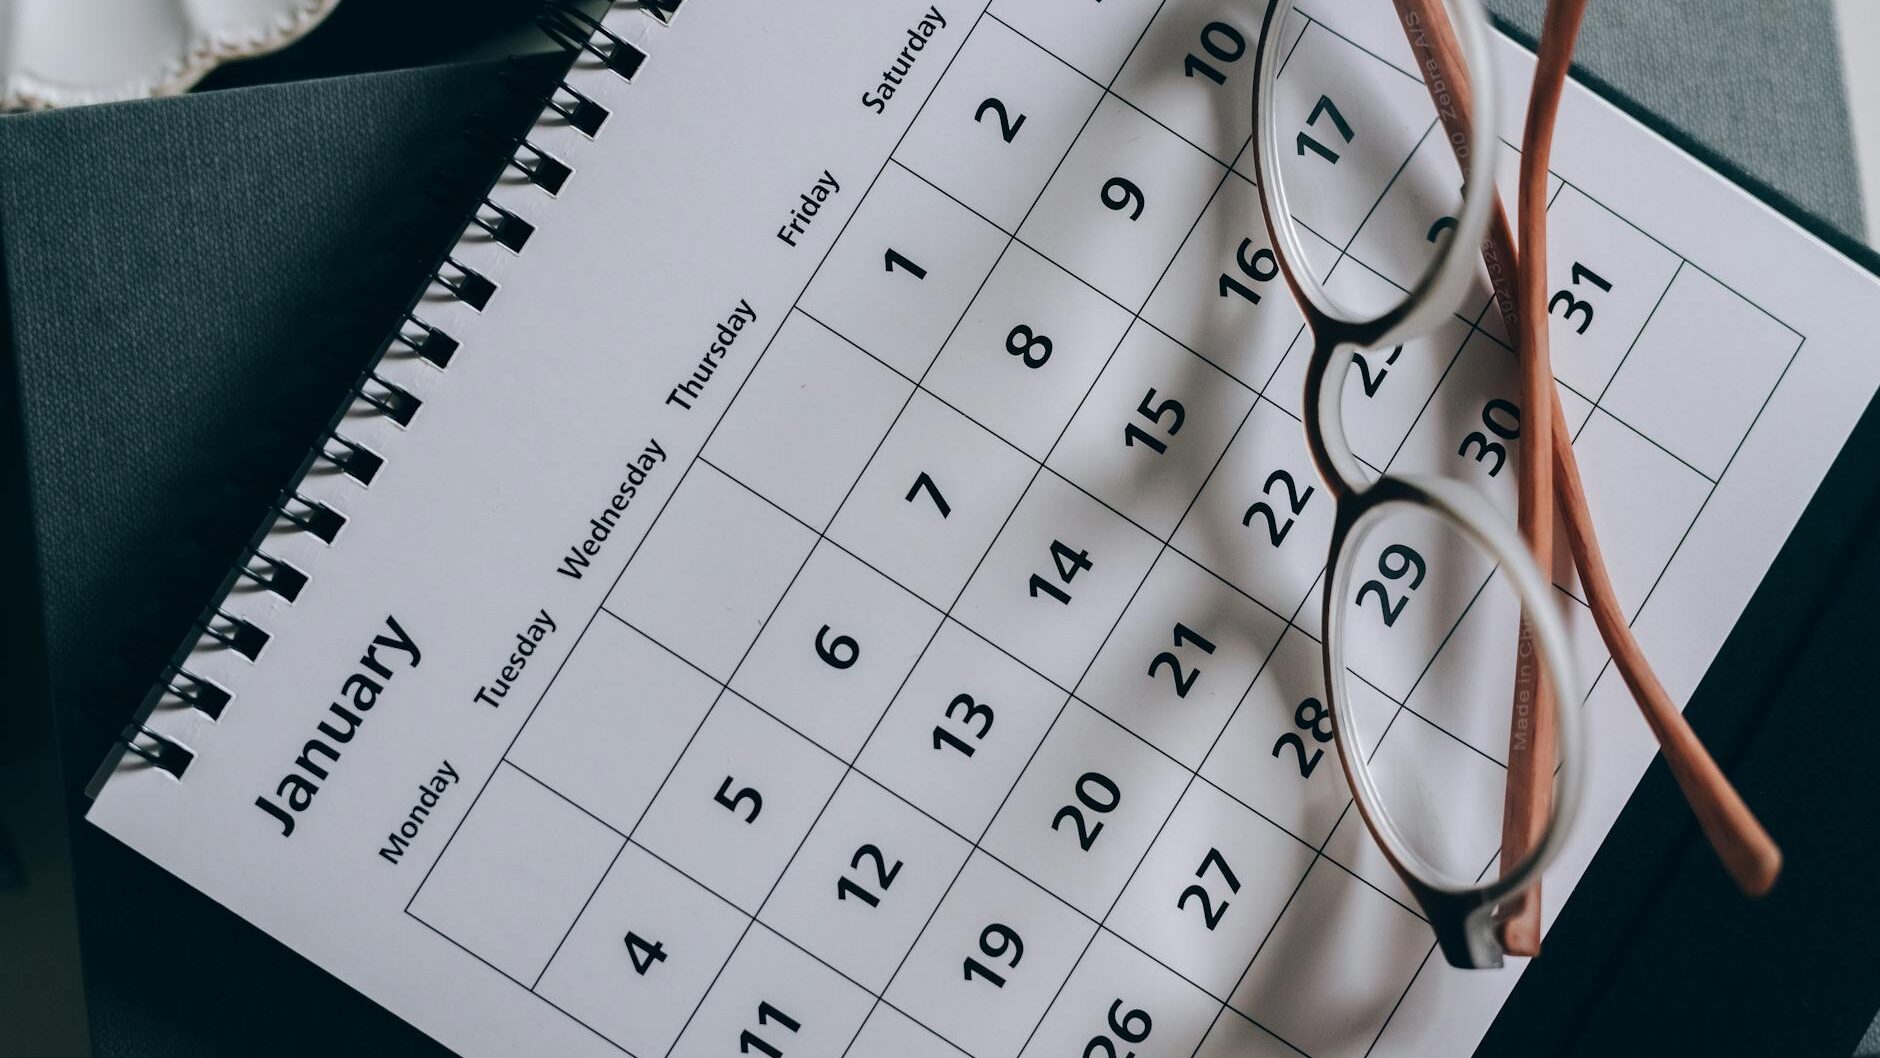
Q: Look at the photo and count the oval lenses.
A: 2